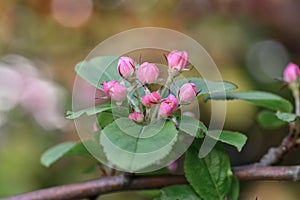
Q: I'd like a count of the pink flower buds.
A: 9